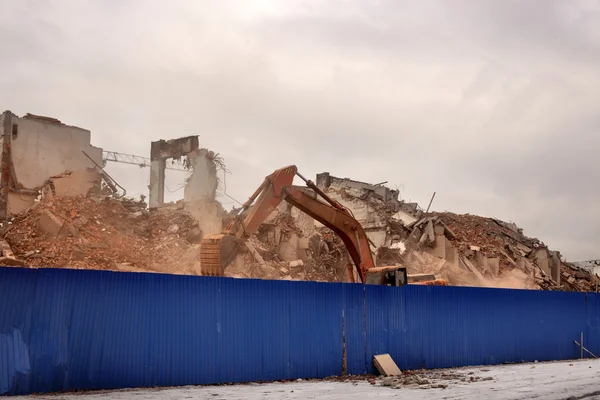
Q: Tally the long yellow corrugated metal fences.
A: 0